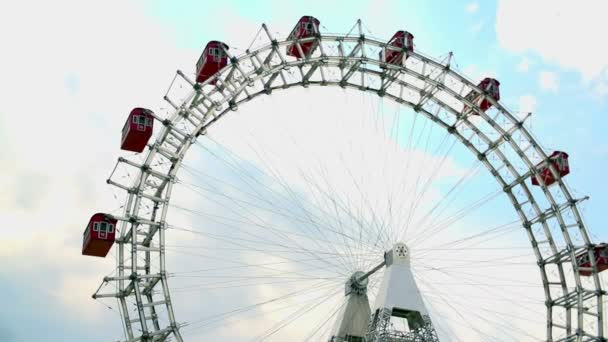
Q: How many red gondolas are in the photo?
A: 8